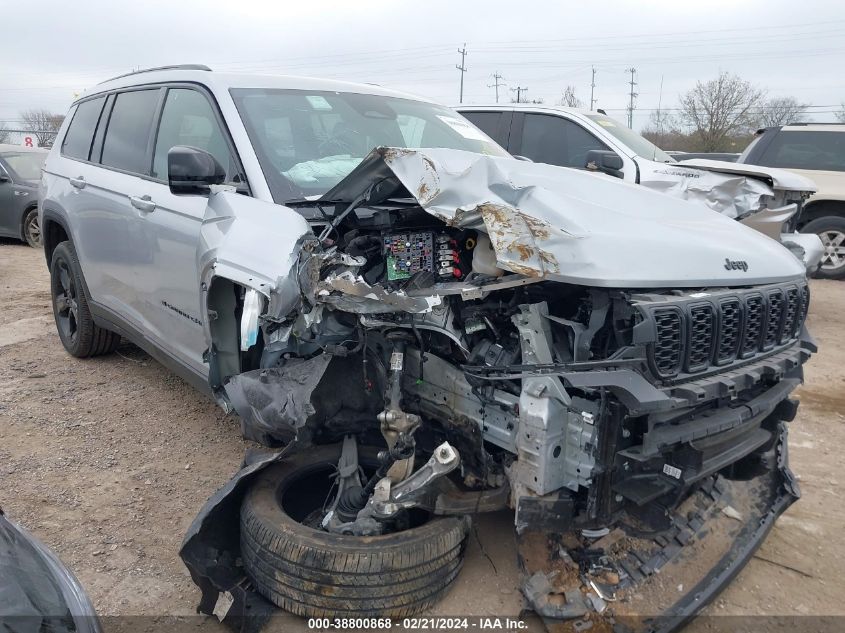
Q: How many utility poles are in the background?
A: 5